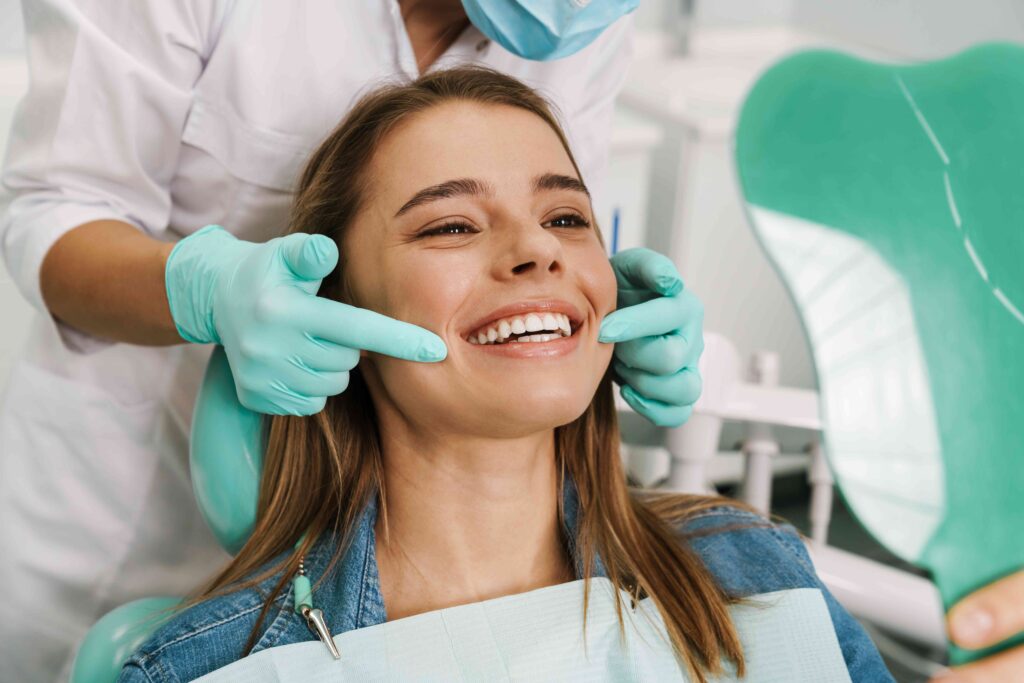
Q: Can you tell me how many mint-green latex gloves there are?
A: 2